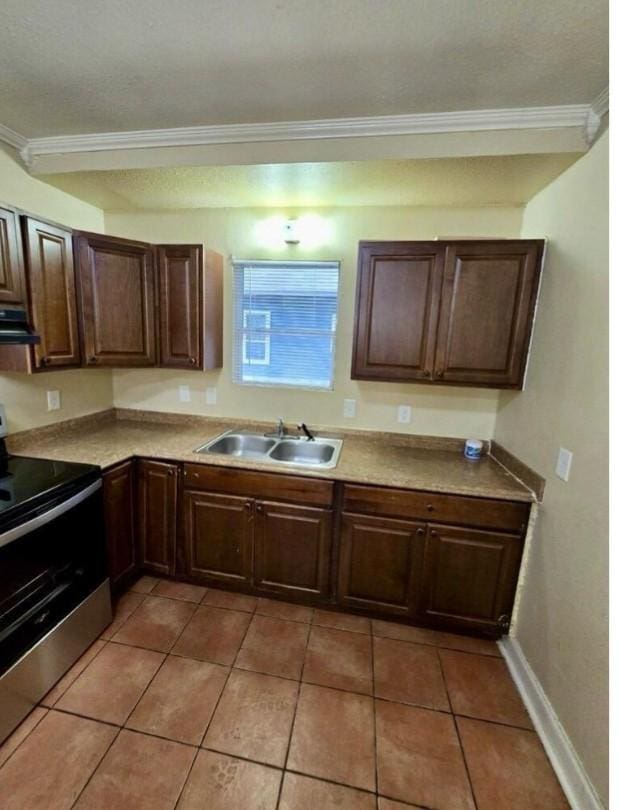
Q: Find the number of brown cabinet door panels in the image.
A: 12